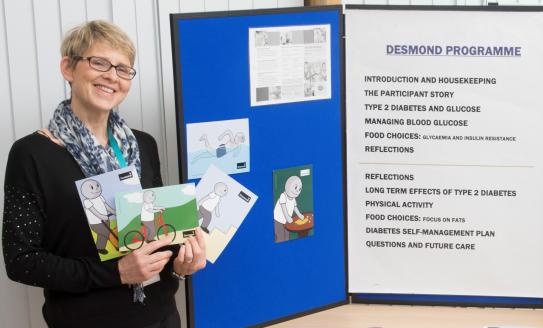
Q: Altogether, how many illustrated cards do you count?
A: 5